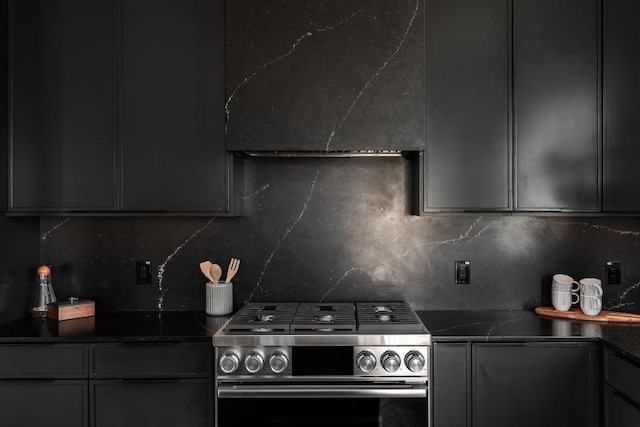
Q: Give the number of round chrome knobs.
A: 6